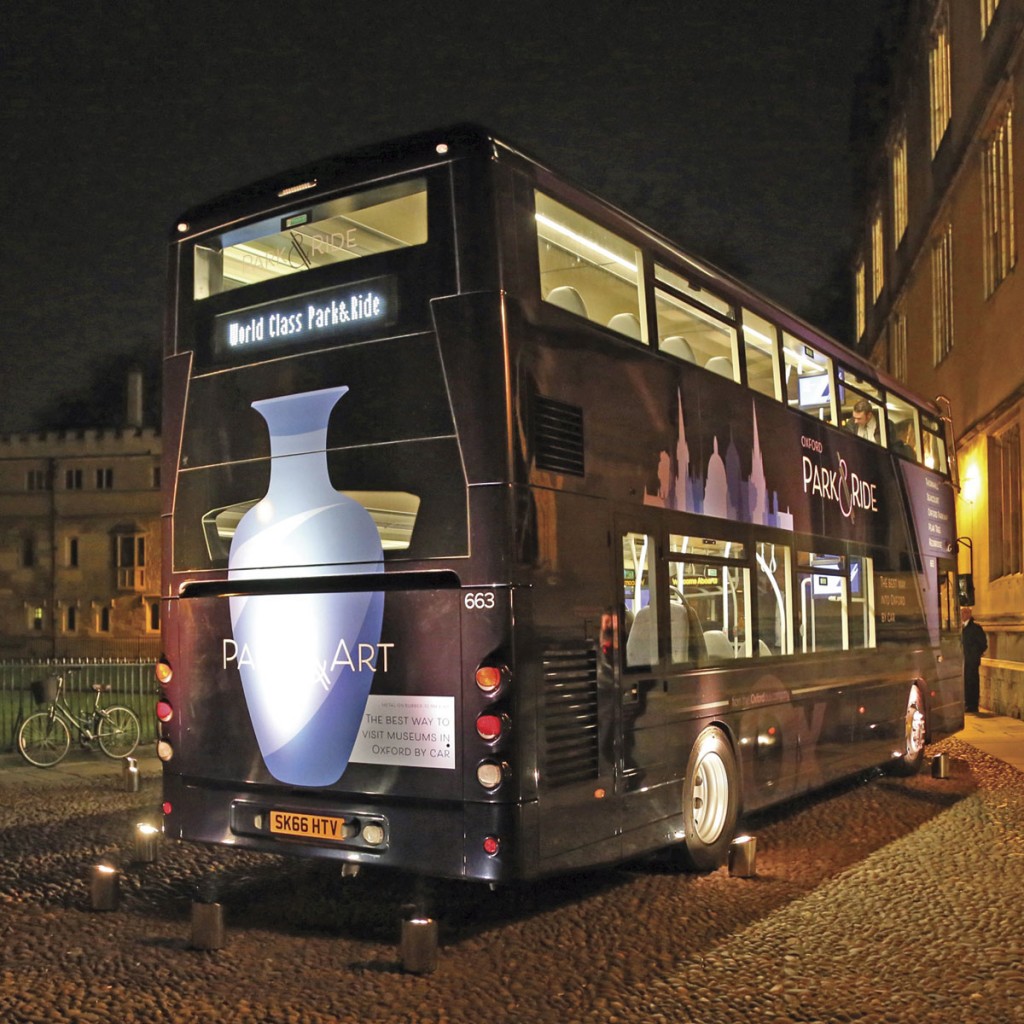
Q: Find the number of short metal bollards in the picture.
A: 7